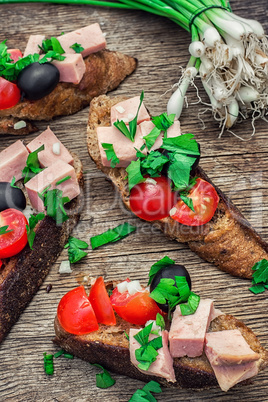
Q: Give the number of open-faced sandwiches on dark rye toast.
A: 4